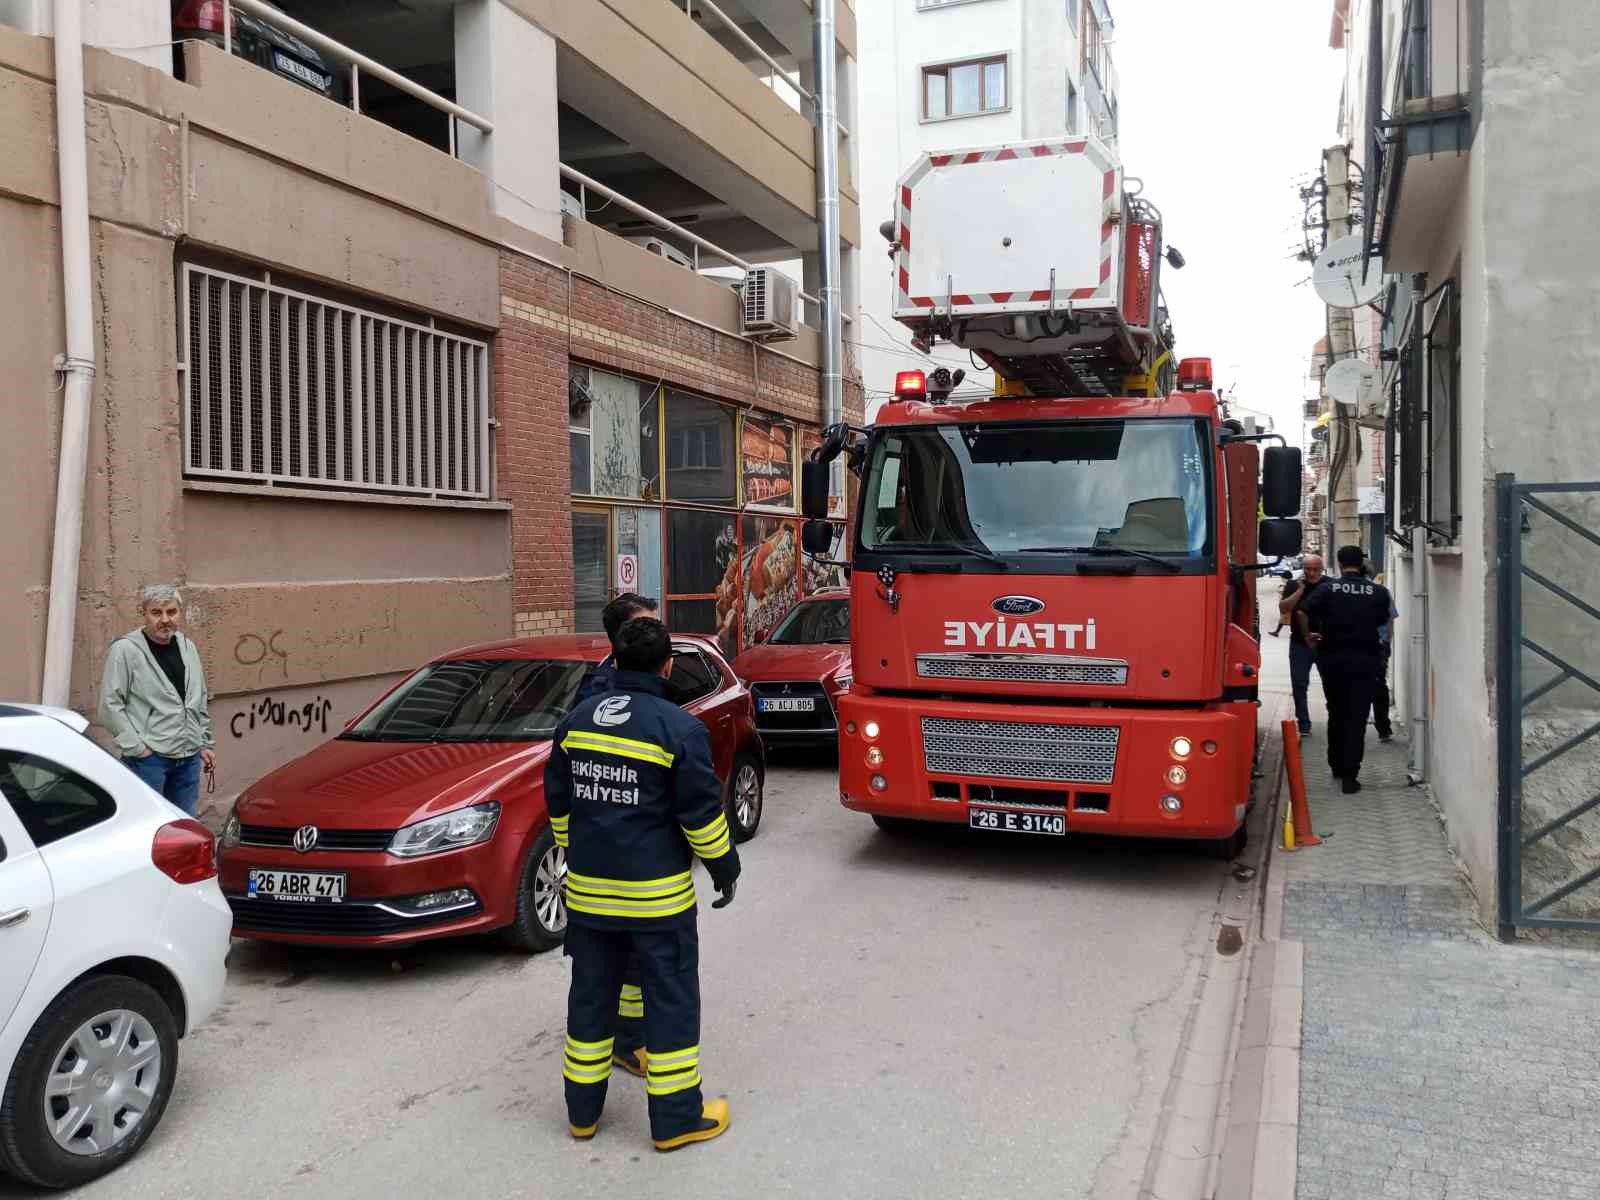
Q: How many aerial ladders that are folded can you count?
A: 1